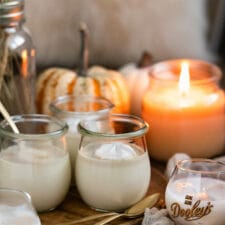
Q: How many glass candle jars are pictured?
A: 1